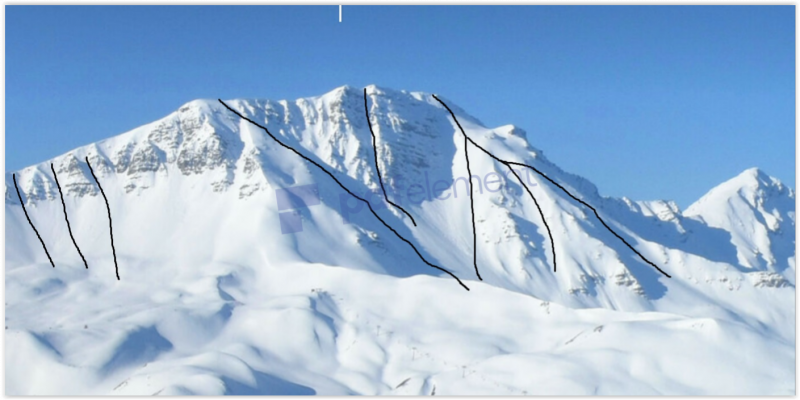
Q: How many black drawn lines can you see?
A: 8